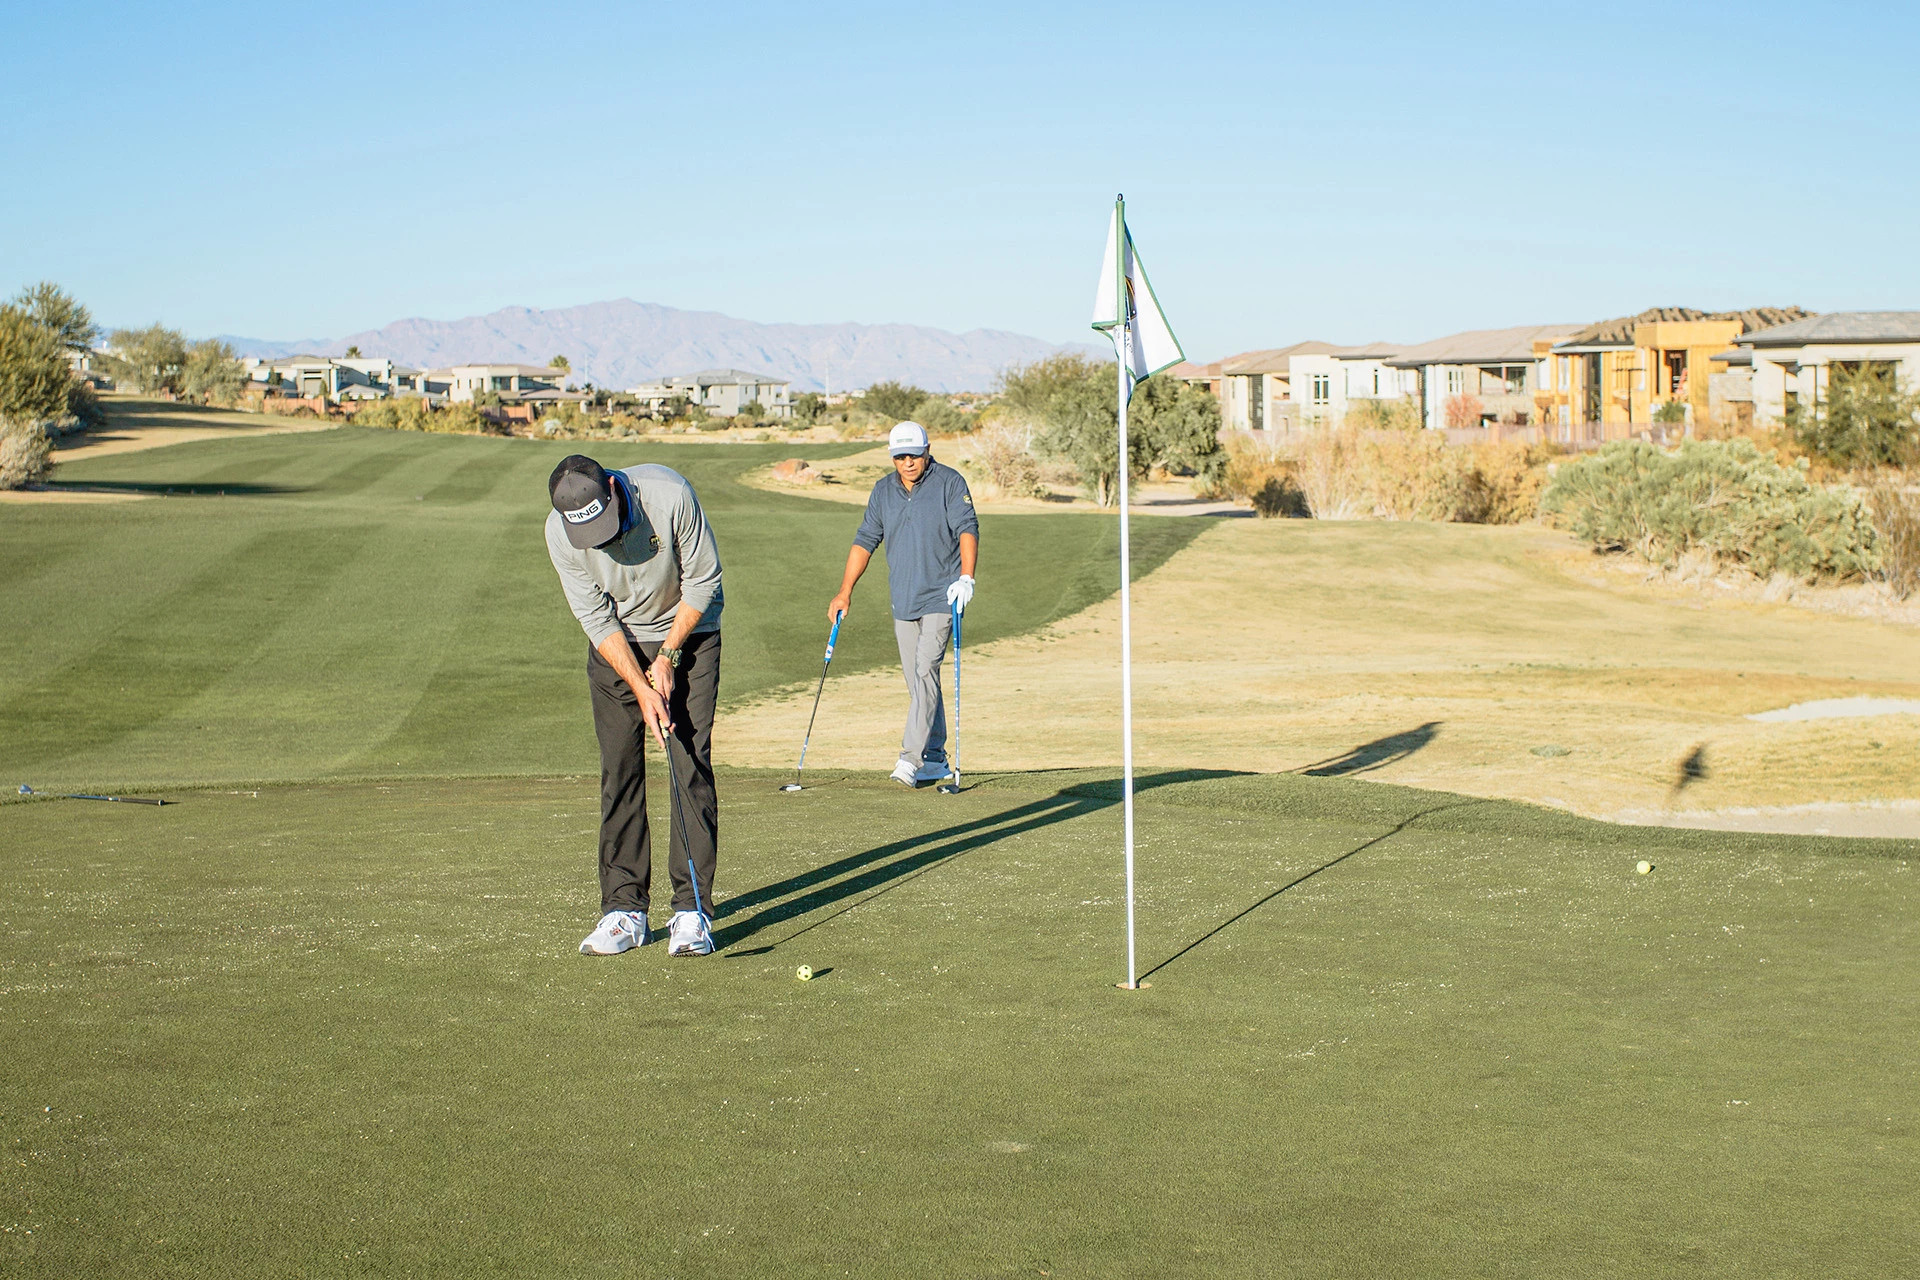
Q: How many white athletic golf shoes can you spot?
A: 4